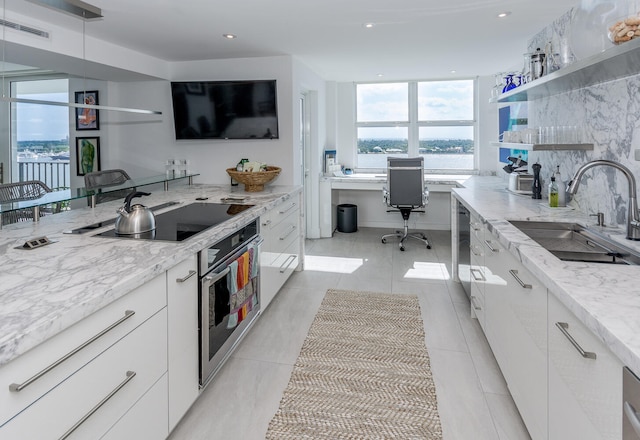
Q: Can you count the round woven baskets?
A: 1